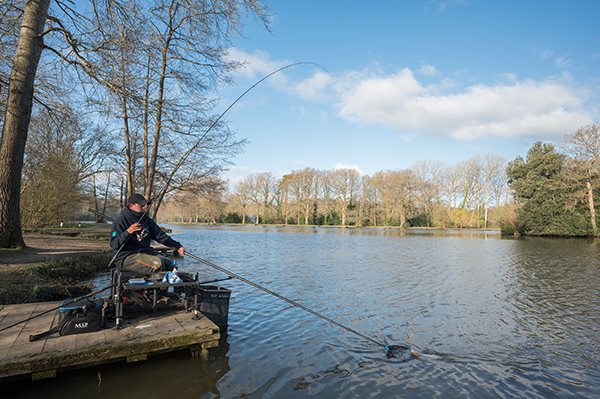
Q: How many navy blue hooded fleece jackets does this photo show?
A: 1